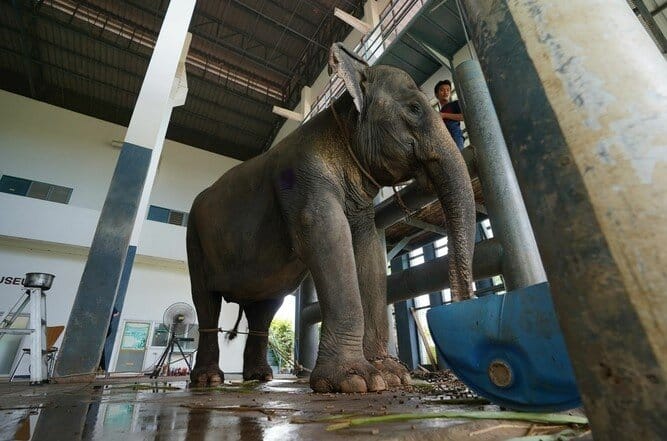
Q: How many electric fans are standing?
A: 1